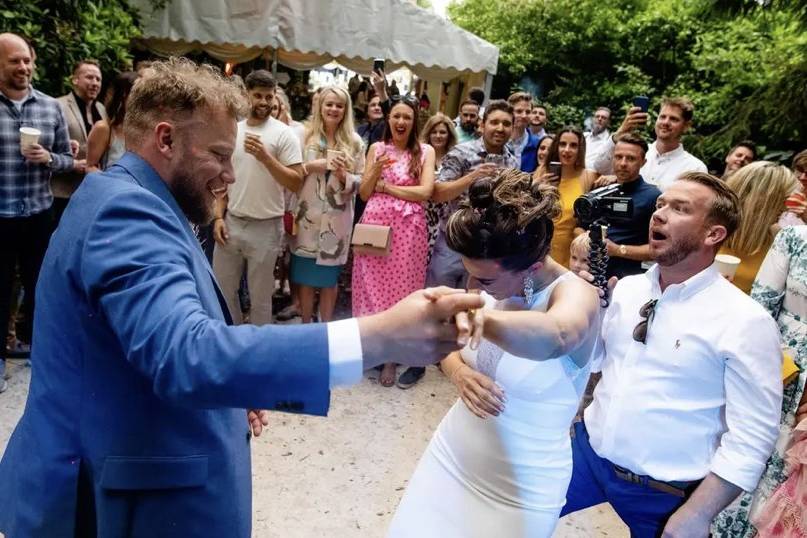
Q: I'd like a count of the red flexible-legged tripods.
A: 0